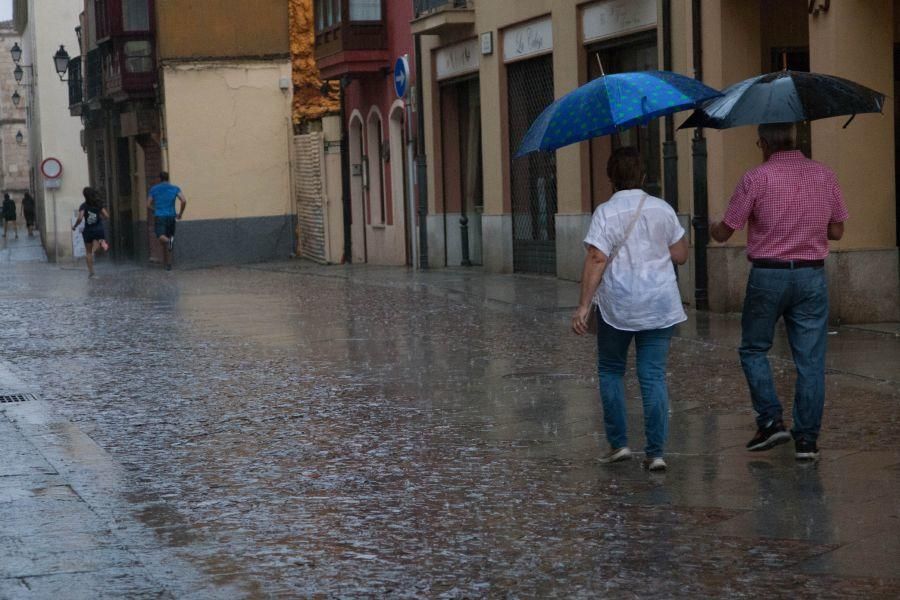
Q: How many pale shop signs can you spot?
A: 3